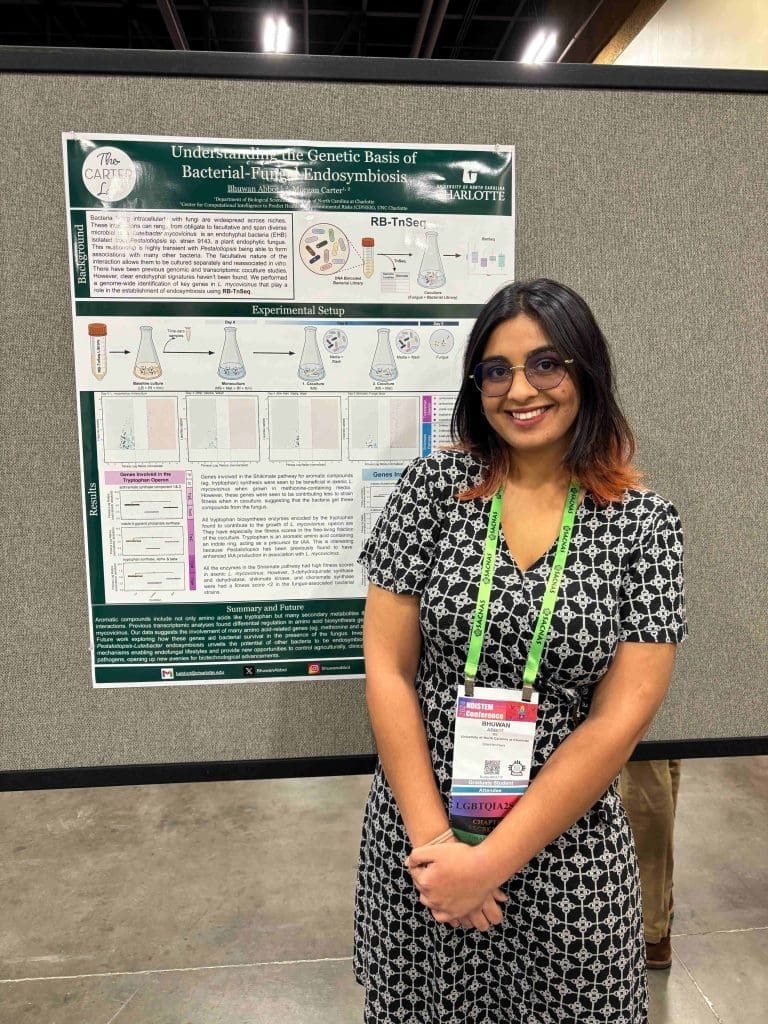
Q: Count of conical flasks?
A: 5